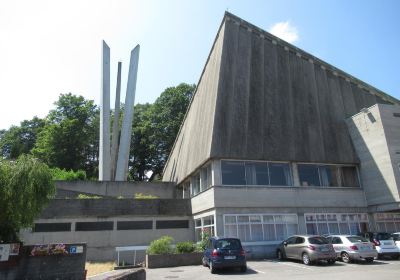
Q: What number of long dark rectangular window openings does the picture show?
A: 4